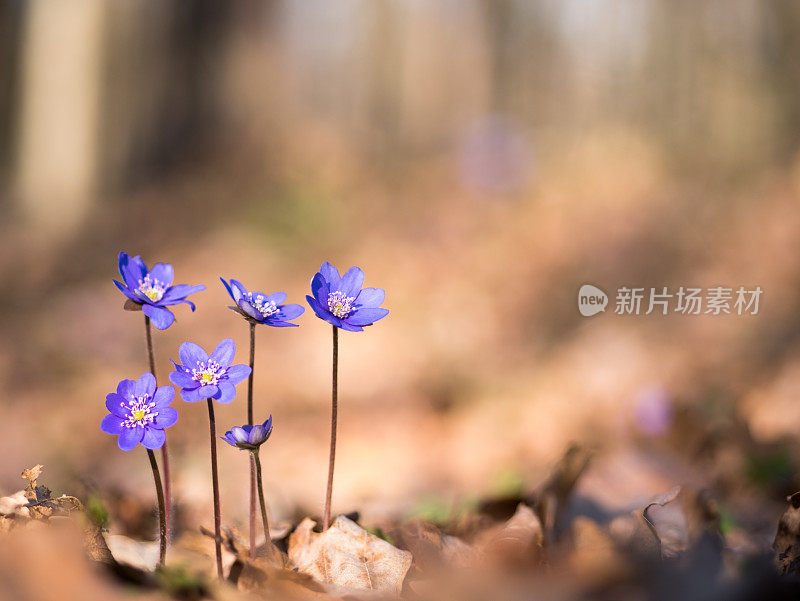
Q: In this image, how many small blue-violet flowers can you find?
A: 6